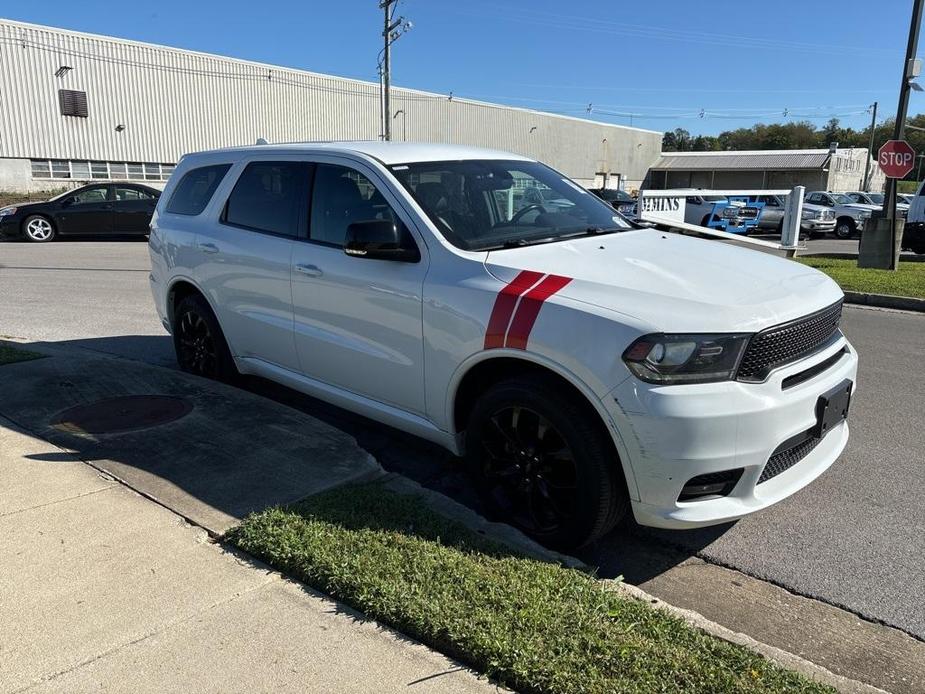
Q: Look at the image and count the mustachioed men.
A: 0